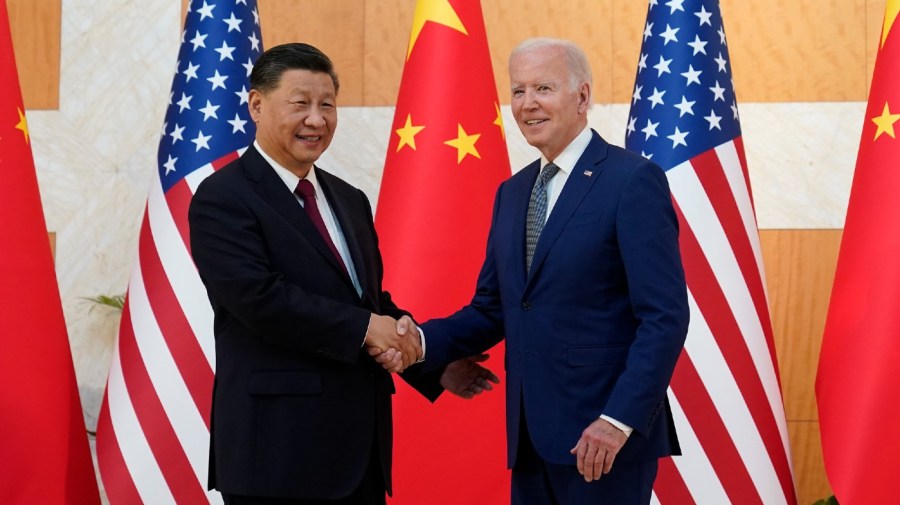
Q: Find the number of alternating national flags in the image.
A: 5